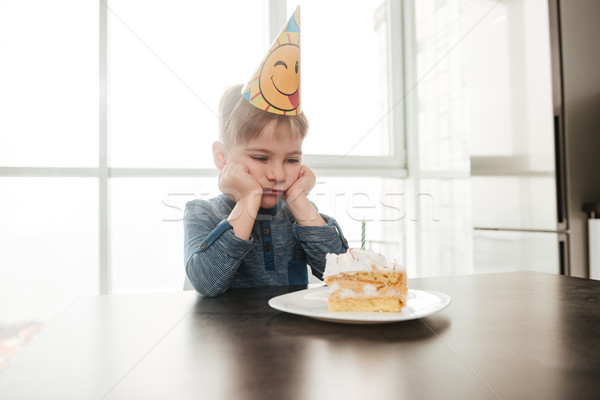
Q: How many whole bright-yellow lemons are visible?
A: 0